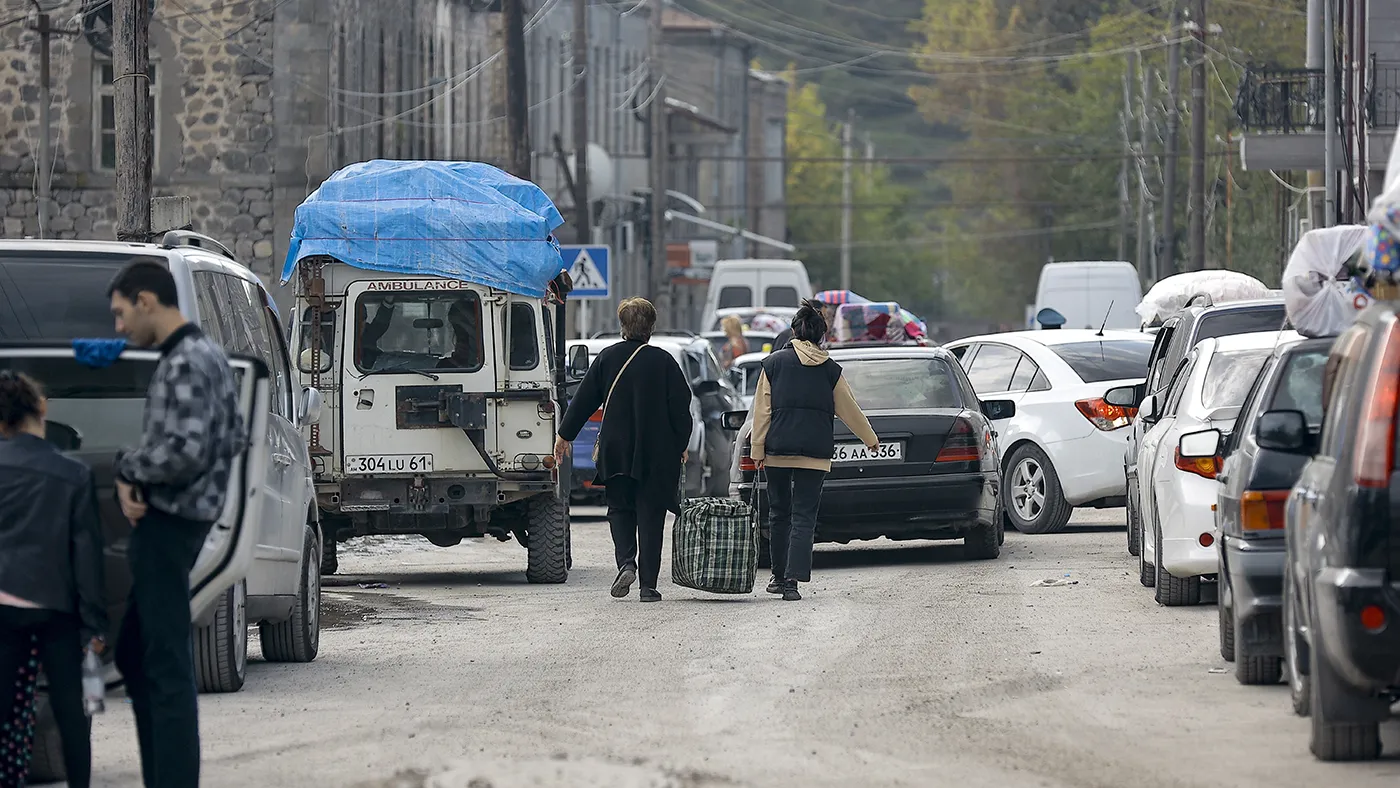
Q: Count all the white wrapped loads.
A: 3